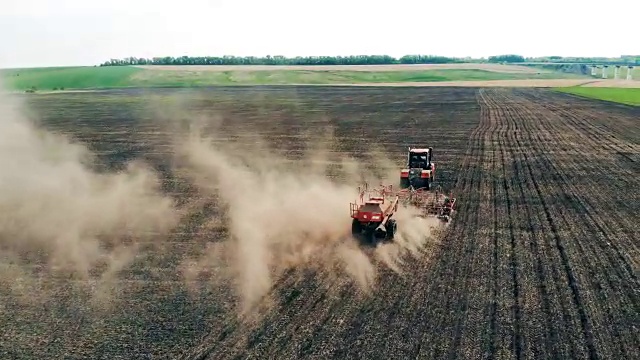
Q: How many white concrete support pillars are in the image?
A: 4